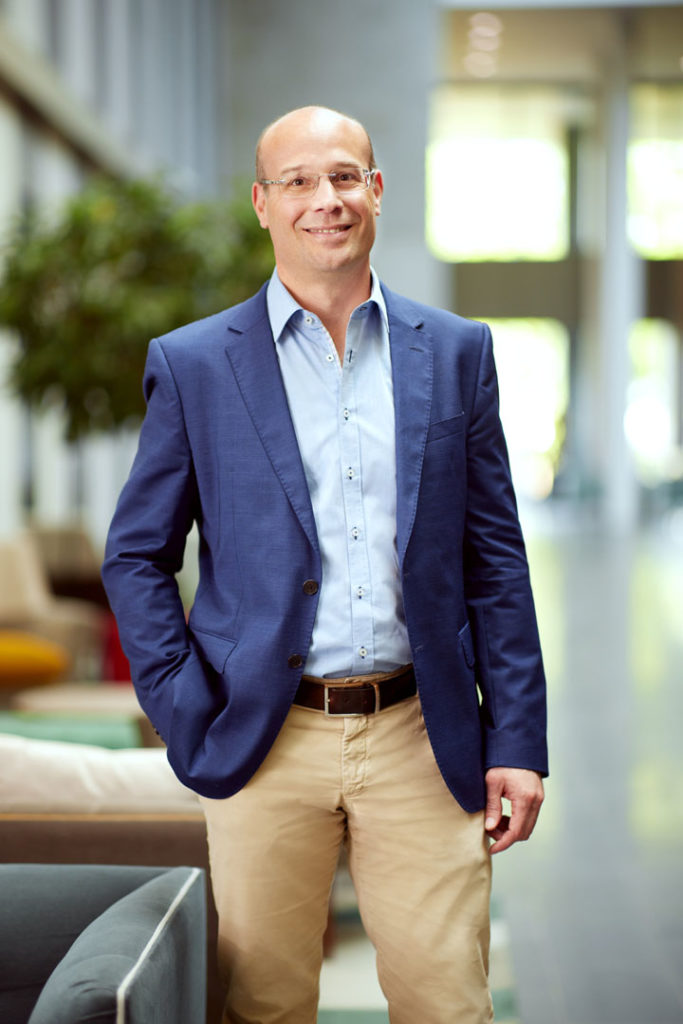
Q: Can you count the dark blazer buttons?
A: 2